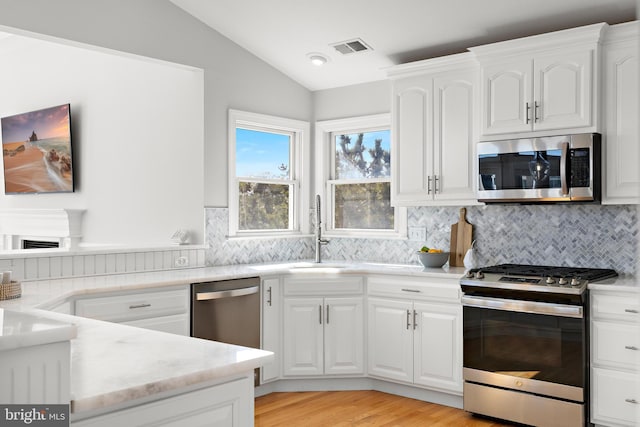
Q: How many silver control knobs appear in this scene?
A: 5